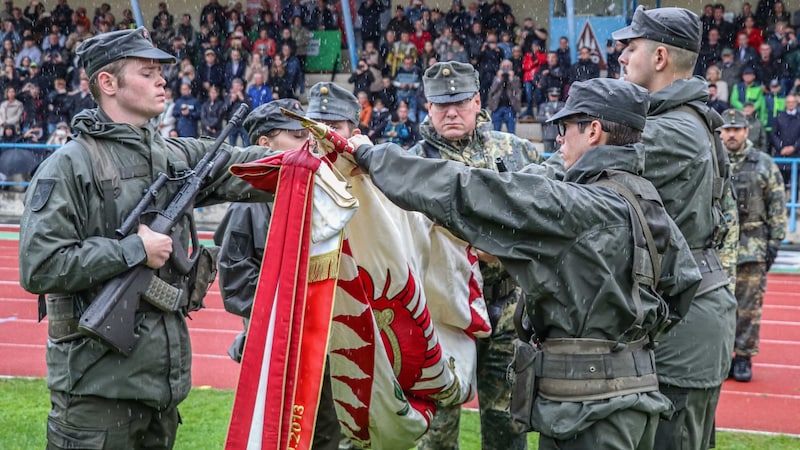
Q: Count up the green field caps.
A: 7